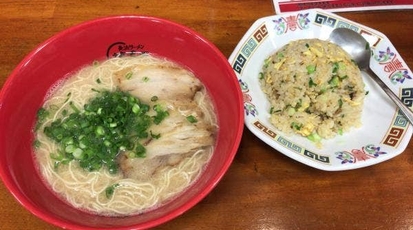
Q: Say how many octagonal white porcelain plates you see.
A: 1